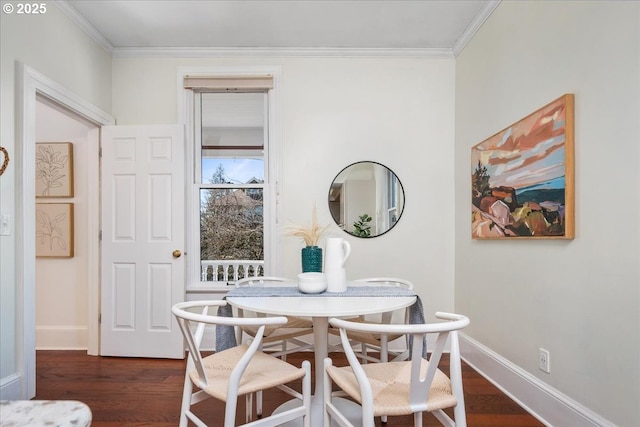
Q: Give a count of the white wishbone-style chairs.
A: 4